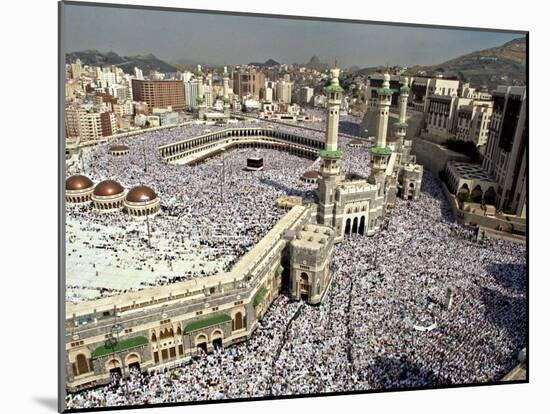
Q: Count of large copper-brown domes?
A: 3